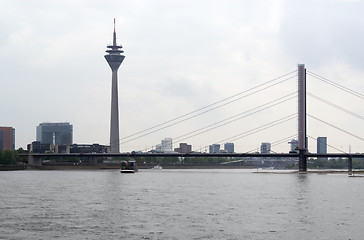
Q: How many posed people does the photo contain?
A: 0